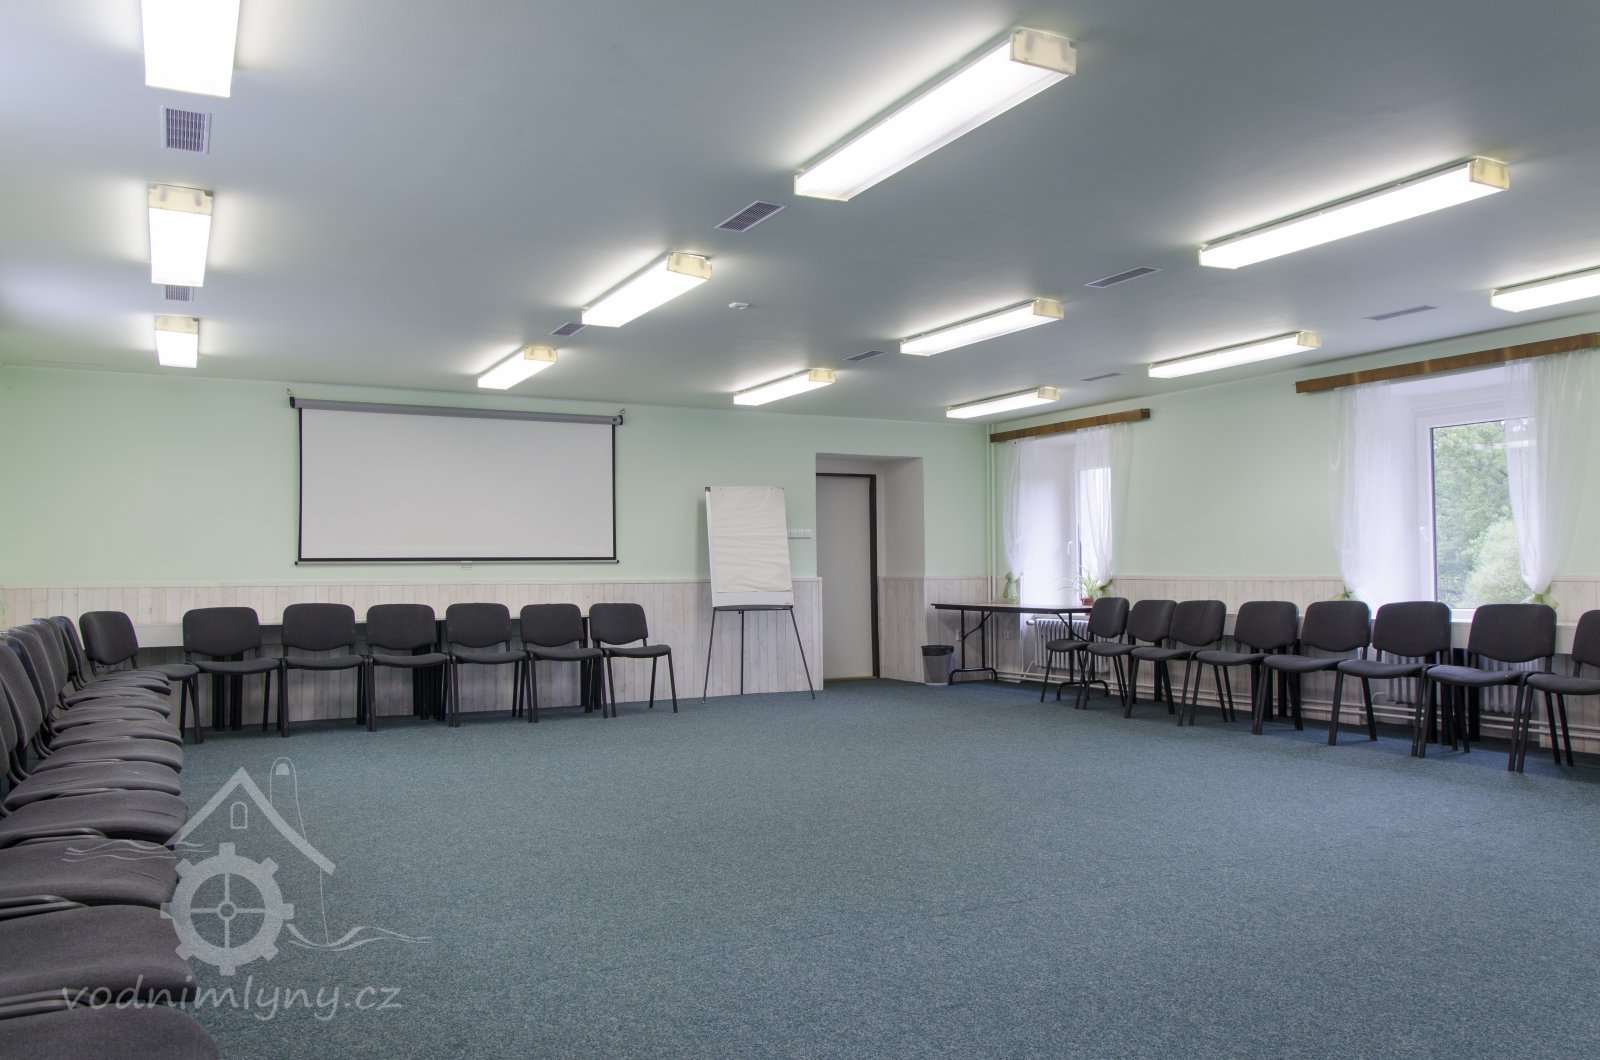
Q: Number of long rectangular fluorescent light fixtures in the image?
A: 12